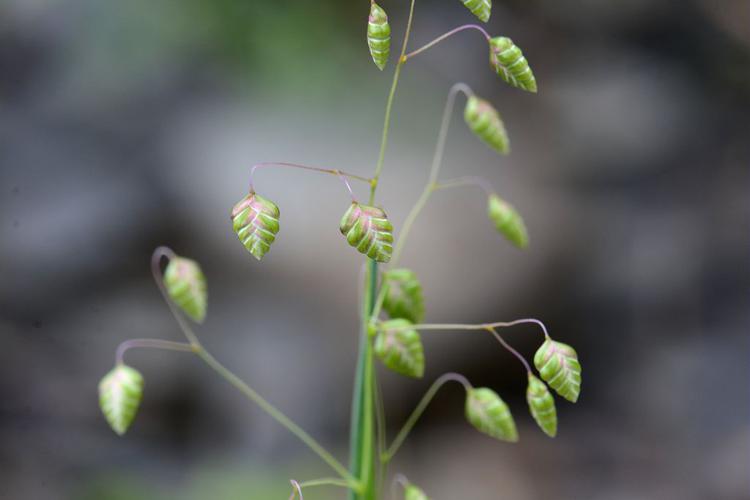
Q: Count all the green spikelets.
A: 15